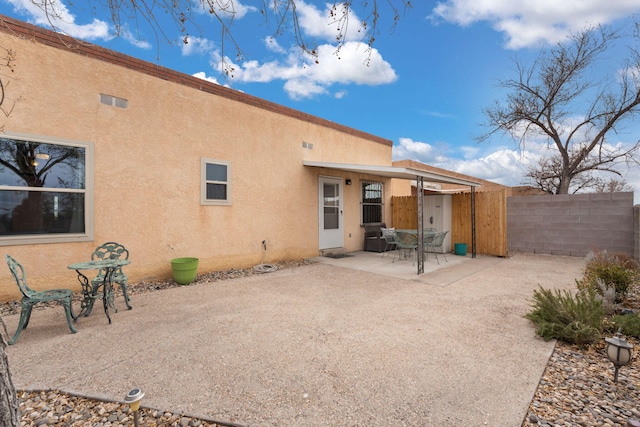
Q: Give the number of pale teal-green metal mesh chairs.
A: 4